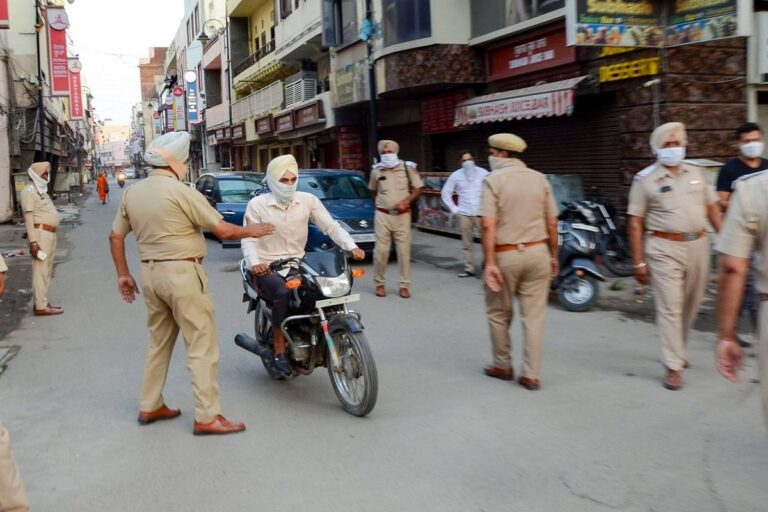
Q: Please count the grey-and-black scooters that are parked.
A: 1